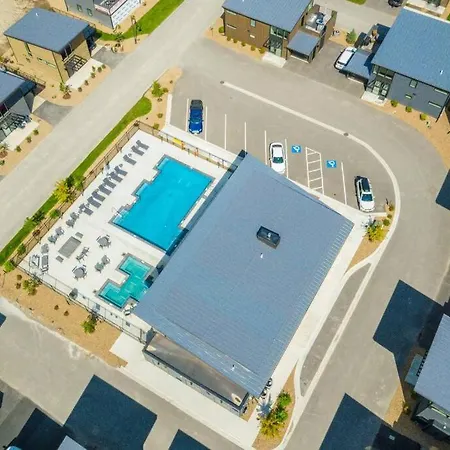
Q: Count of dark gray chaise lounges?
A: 10